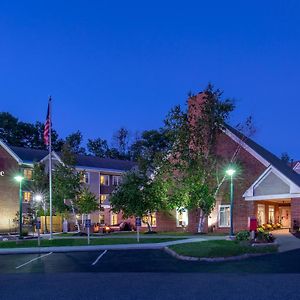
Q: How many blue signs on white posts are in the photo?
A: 3